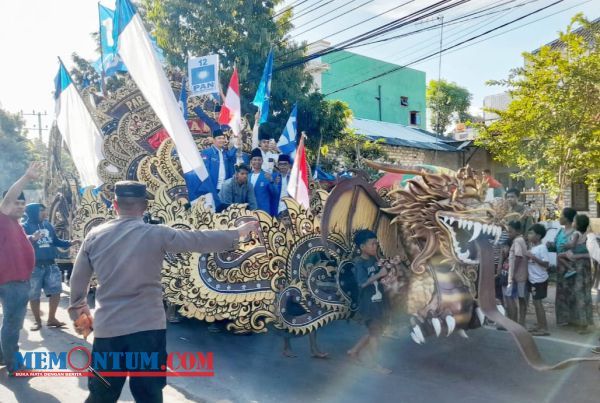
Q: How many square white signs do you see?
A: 1